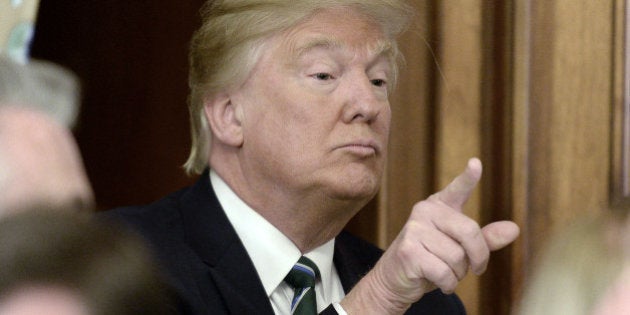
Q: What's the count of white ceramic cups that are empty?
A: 0